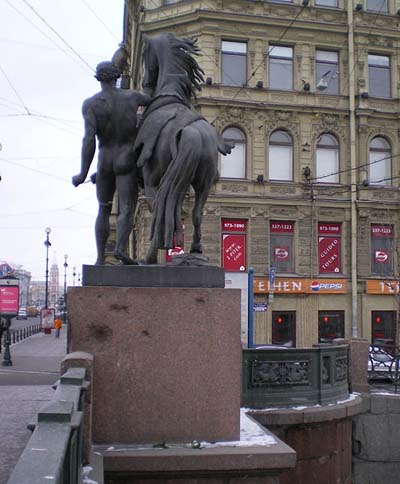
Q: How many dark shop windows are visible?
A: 3